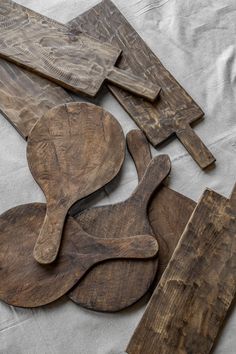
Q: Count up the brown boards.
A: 8